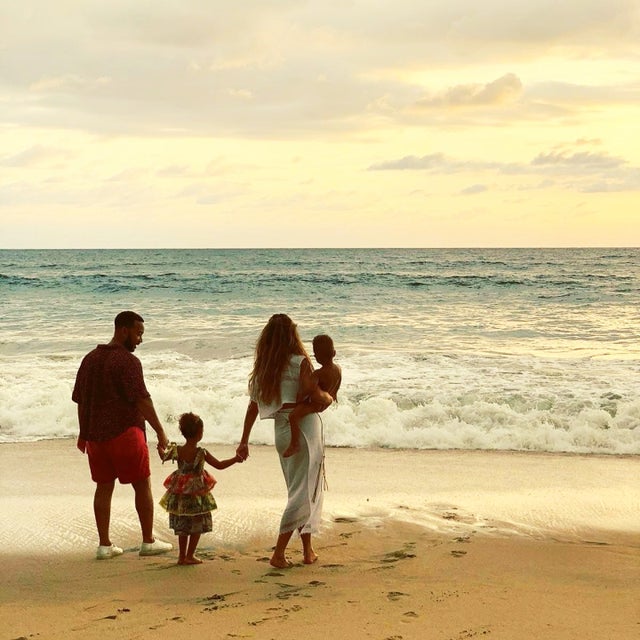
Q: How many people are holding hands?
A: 3